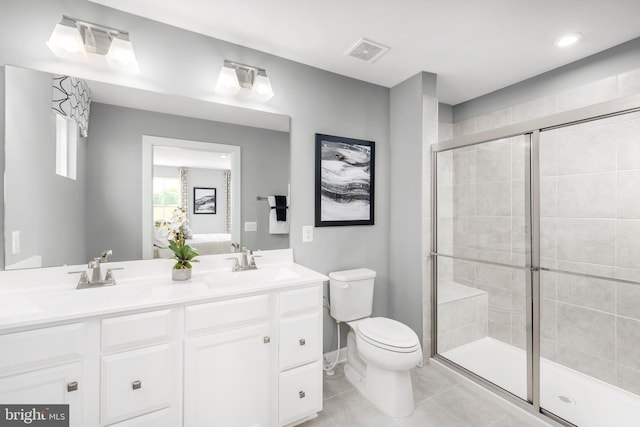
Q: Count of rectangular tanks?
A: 1